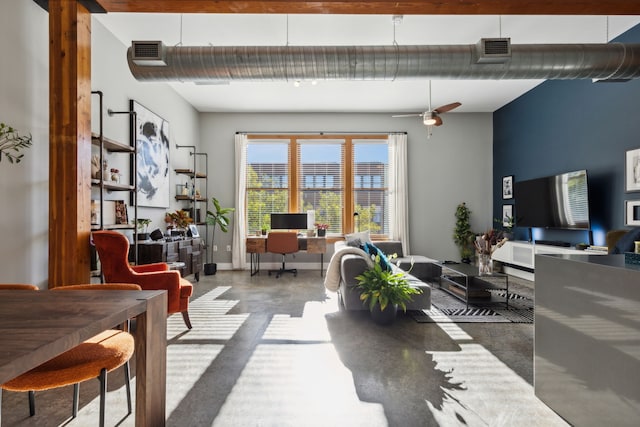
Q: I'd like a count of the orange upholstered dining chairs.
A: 2